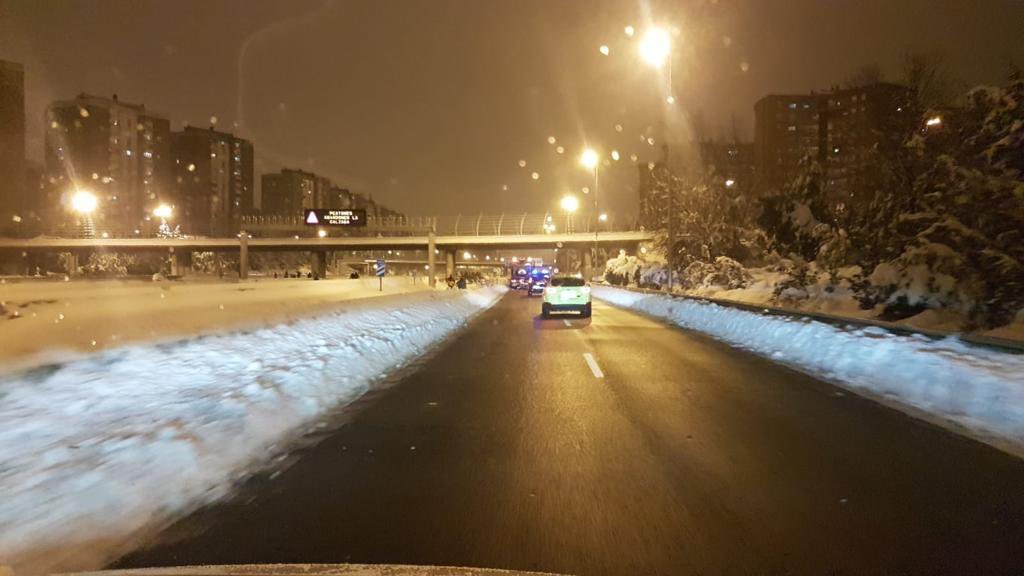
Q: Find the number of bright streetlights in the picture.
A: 5